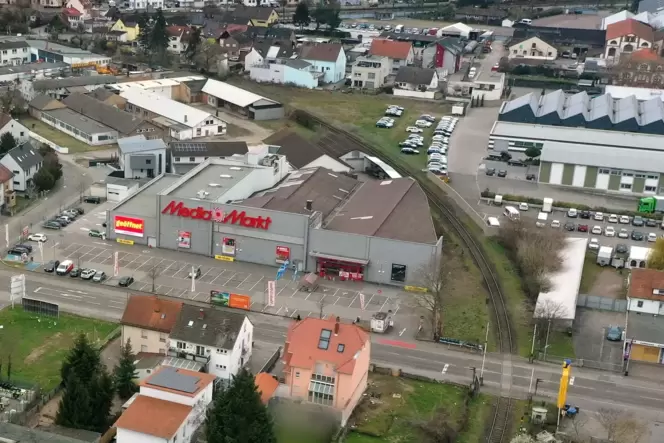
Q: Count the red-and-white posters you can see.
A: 3